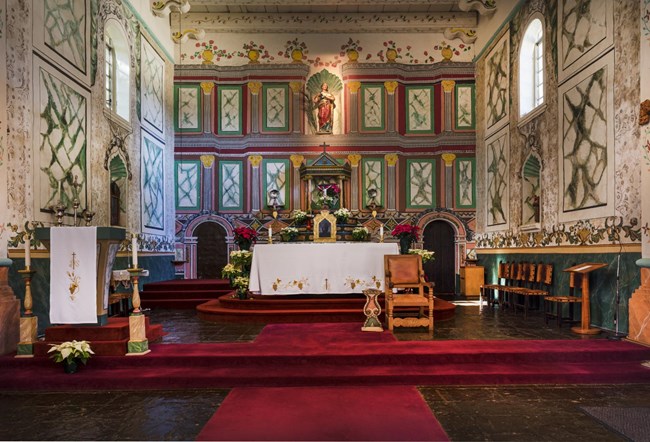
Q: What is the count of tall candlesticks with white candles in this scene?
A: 2